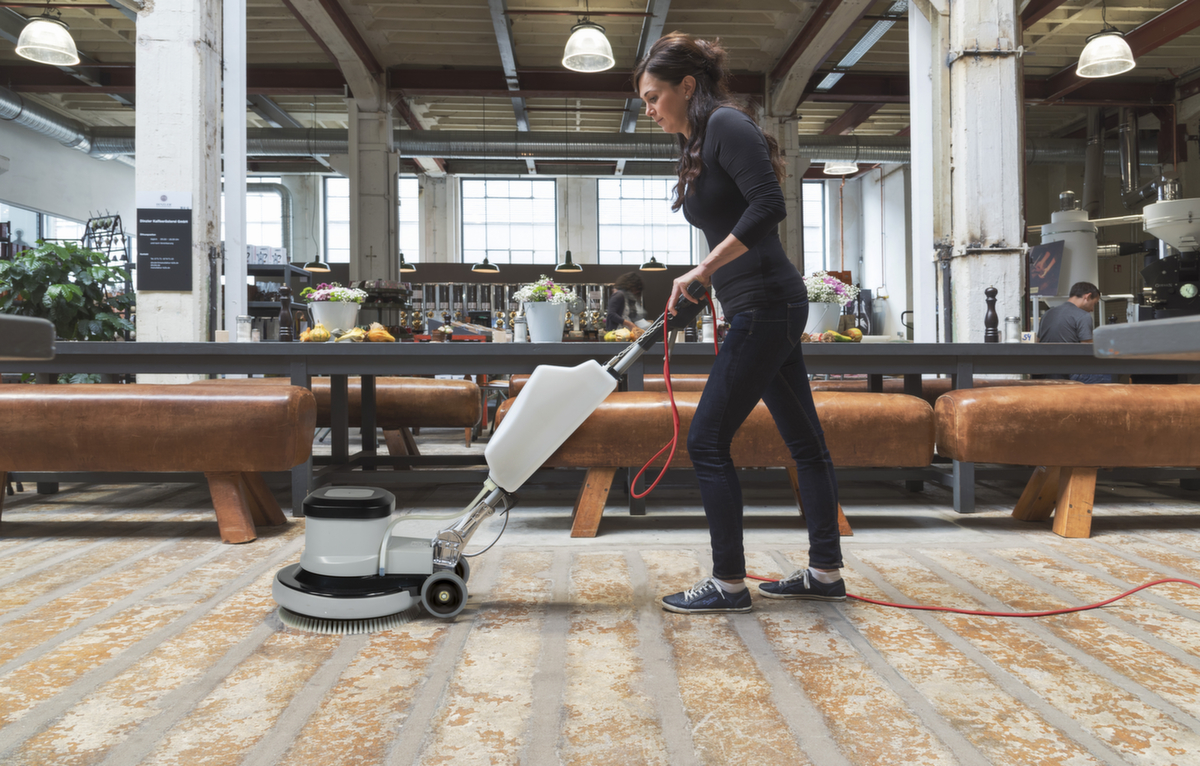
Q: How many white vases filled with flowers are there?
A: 3